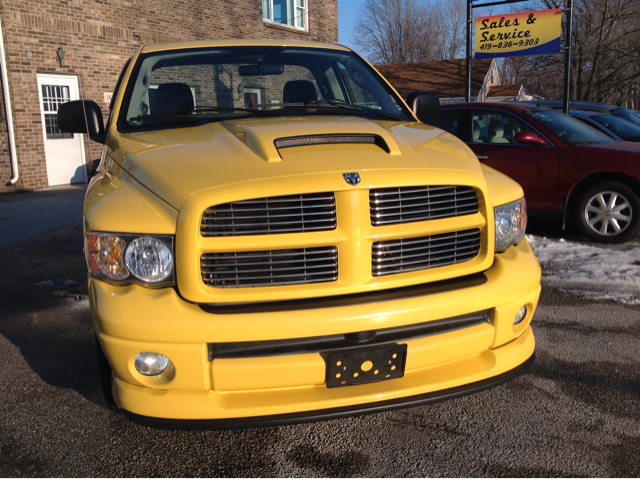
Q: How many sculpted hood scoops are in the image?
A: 1